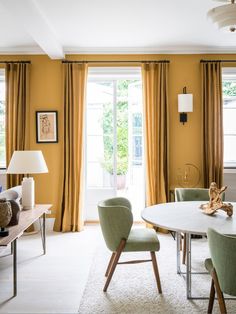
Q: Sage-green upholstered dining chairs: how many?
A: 3